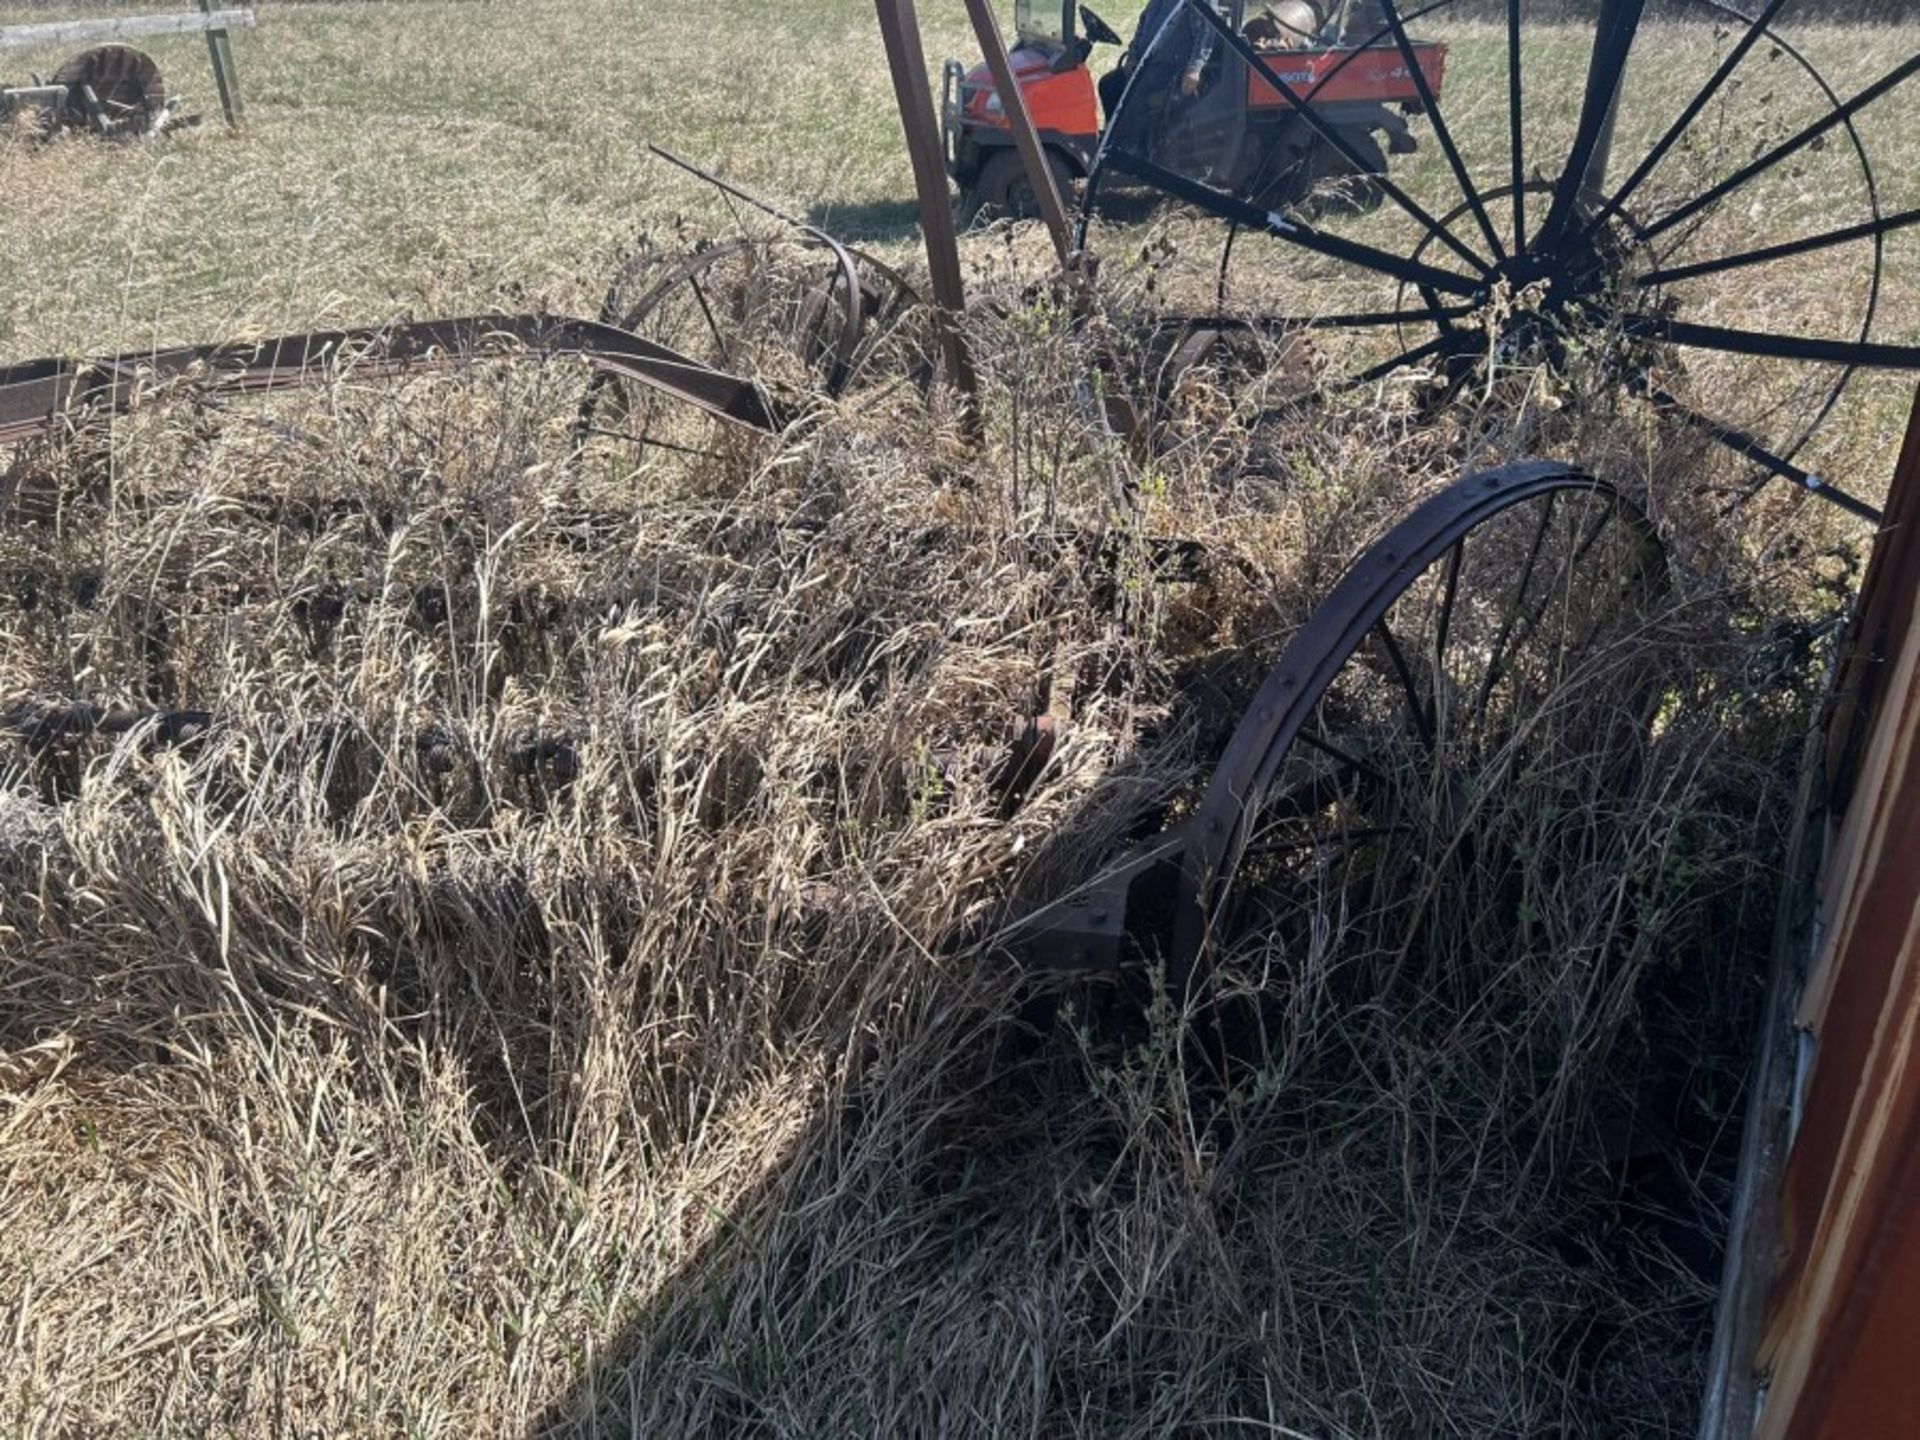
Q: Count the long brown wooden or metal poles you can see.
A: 2